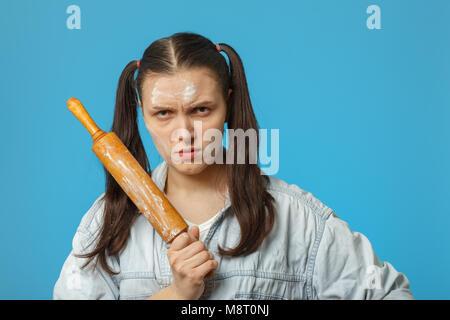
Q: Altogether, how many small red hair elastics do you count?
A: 2